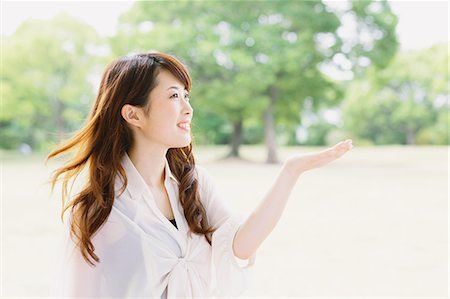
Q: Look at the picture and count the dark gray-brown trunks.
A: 2